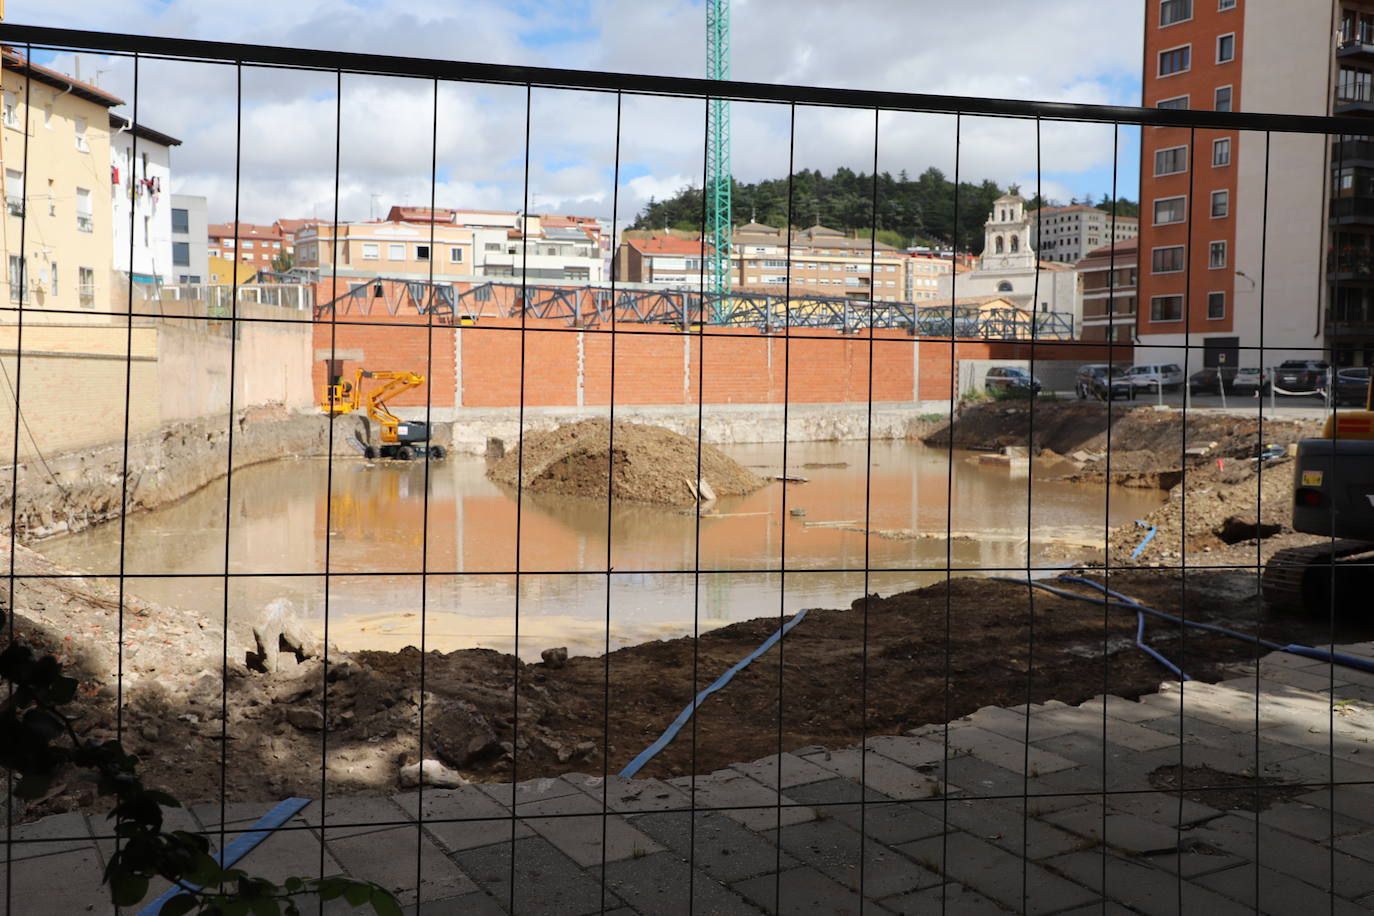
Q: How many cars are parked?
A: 7